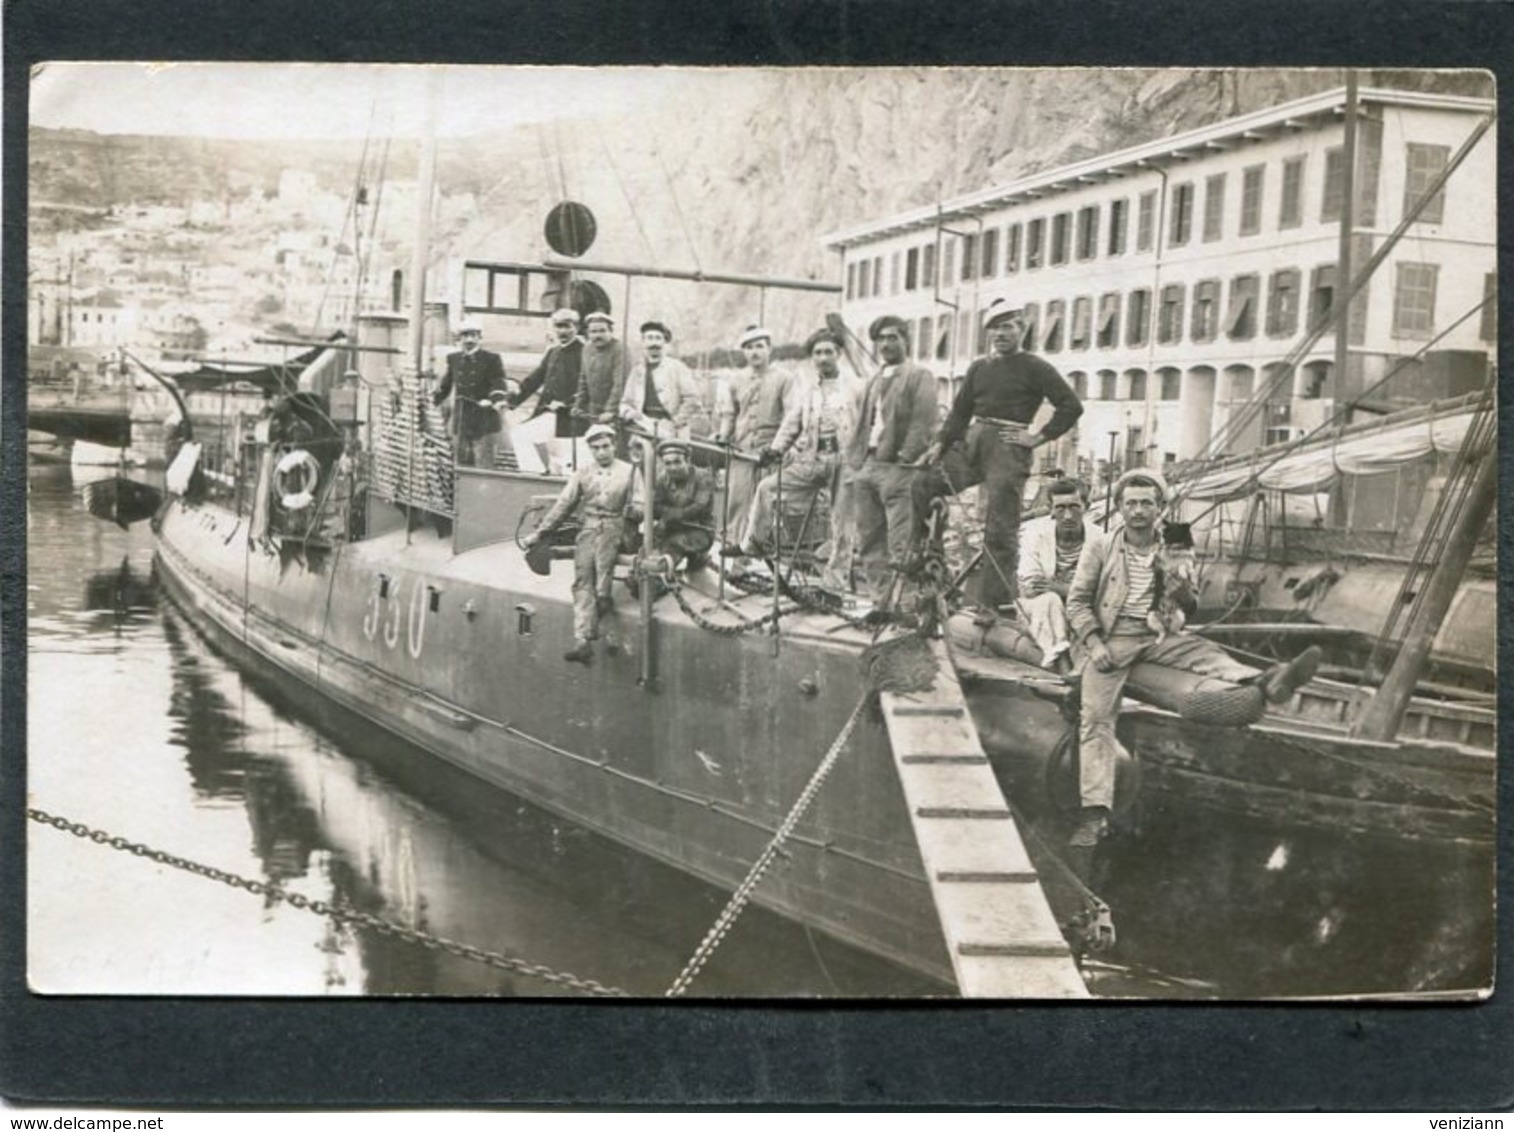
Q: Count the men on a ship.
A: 12